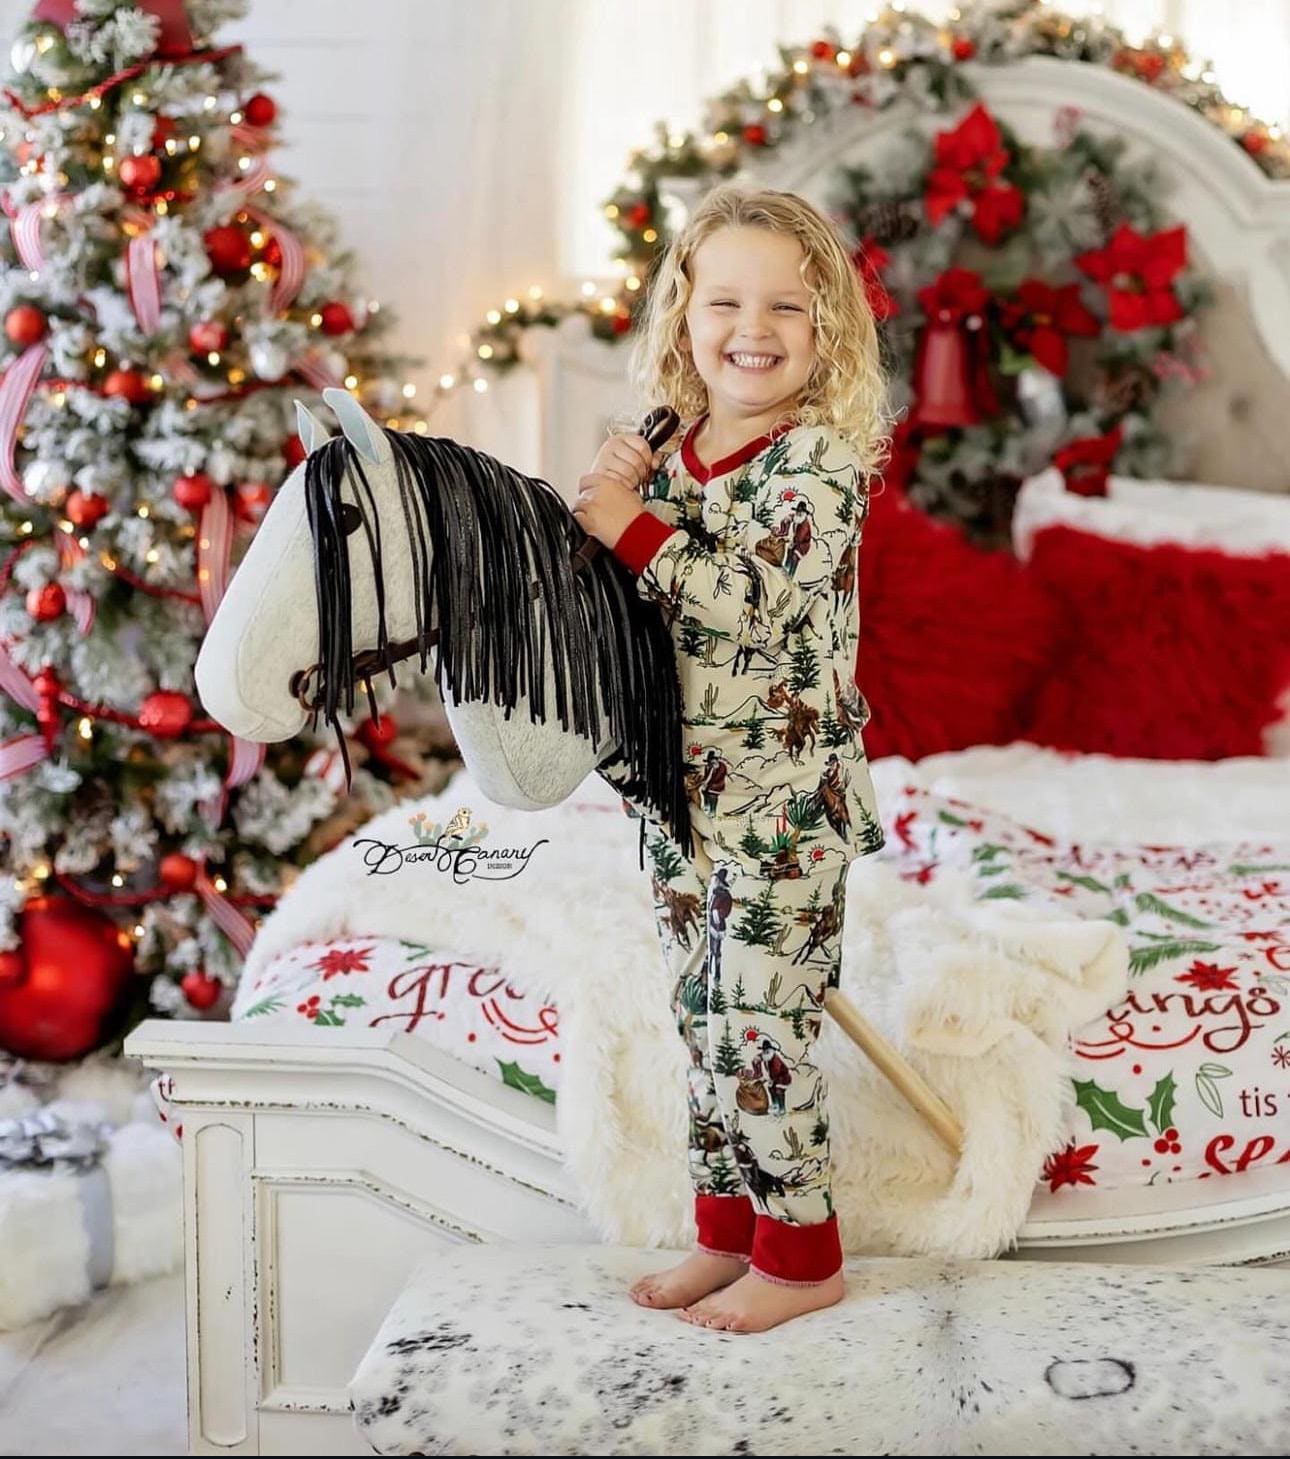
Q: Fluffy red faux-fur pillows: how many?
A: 2